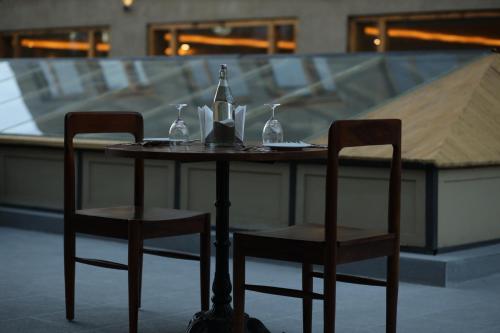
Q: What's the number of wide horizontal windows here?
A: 3